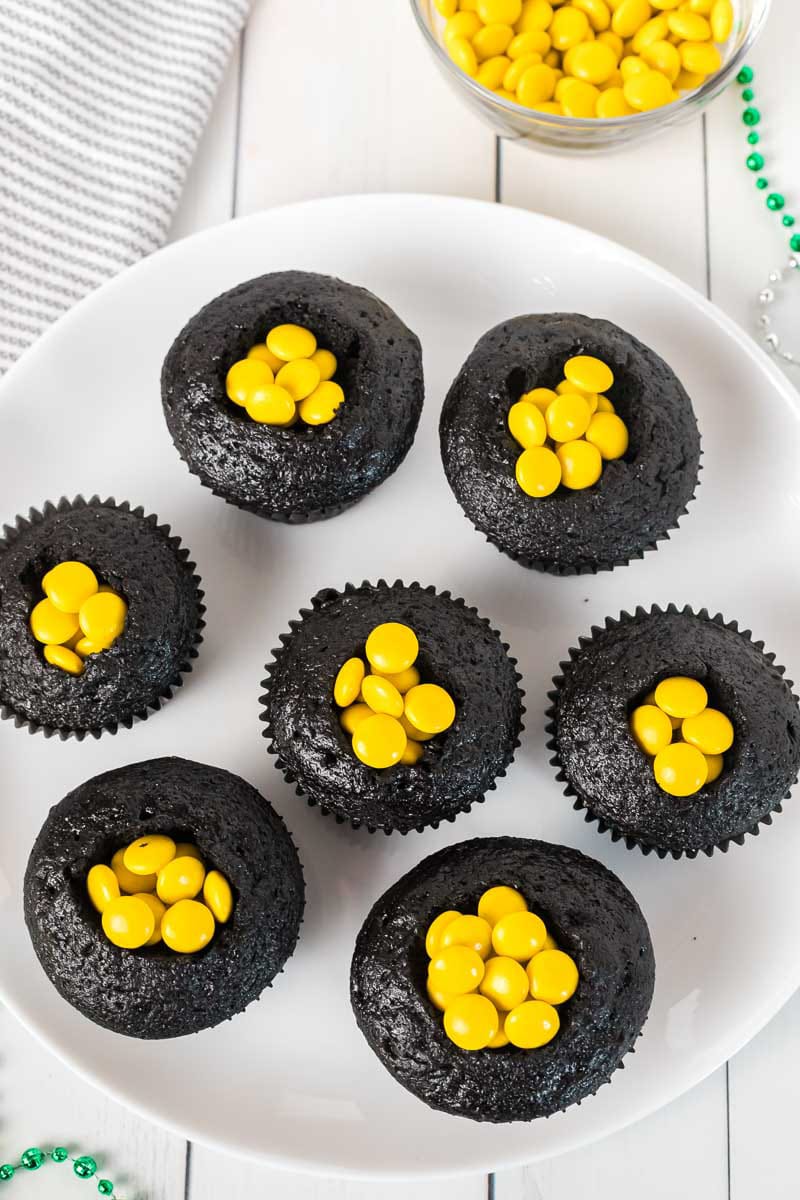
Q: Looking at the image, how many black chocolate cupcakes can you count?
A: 7